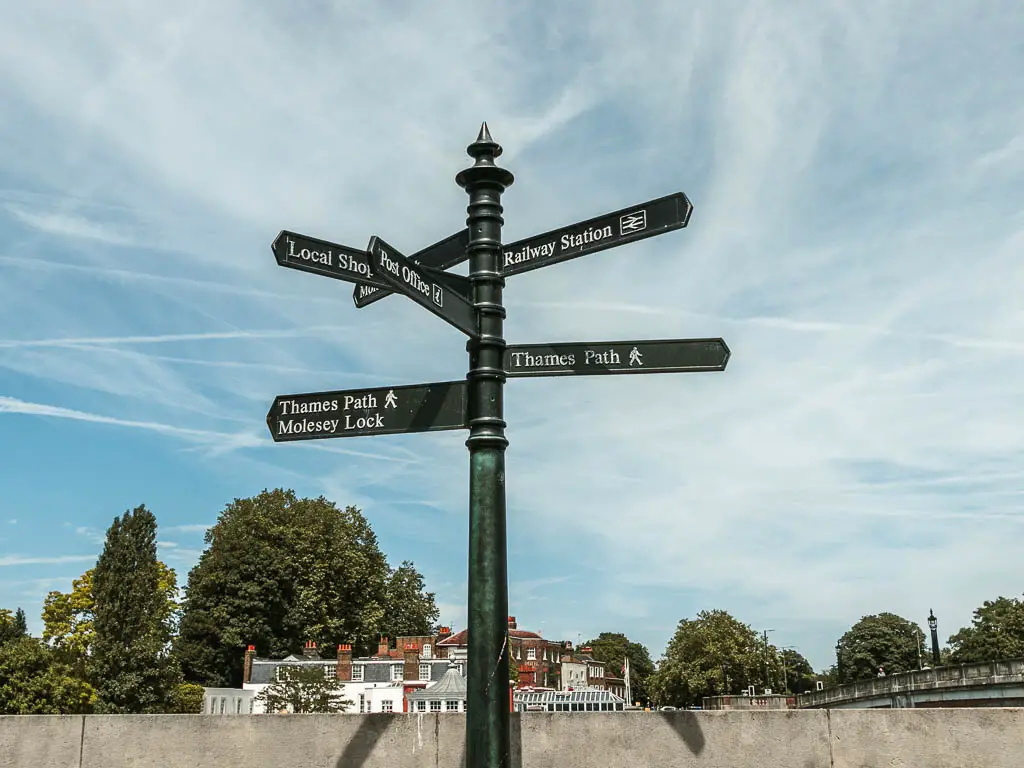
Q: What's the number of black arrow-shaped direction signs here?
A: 6